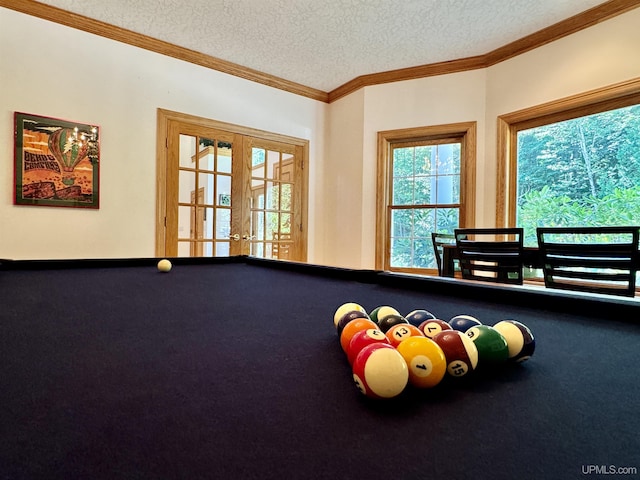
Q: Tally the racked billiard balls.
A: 15